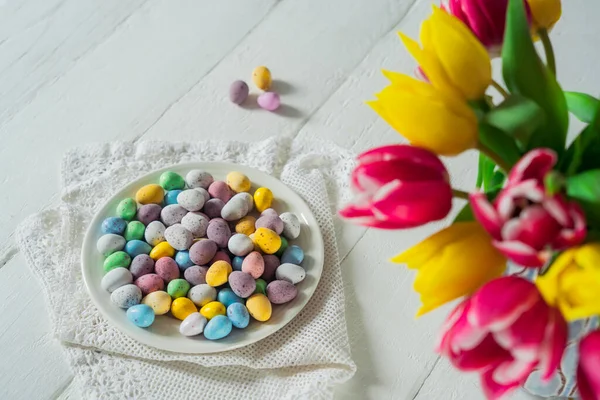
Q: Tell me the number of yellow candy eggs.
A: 12